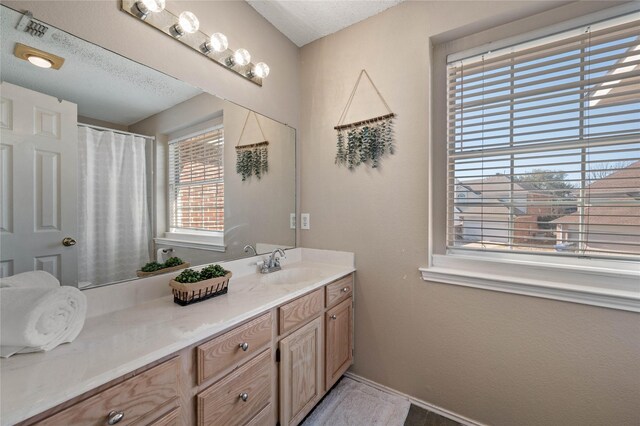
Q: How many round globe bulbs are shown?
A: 5